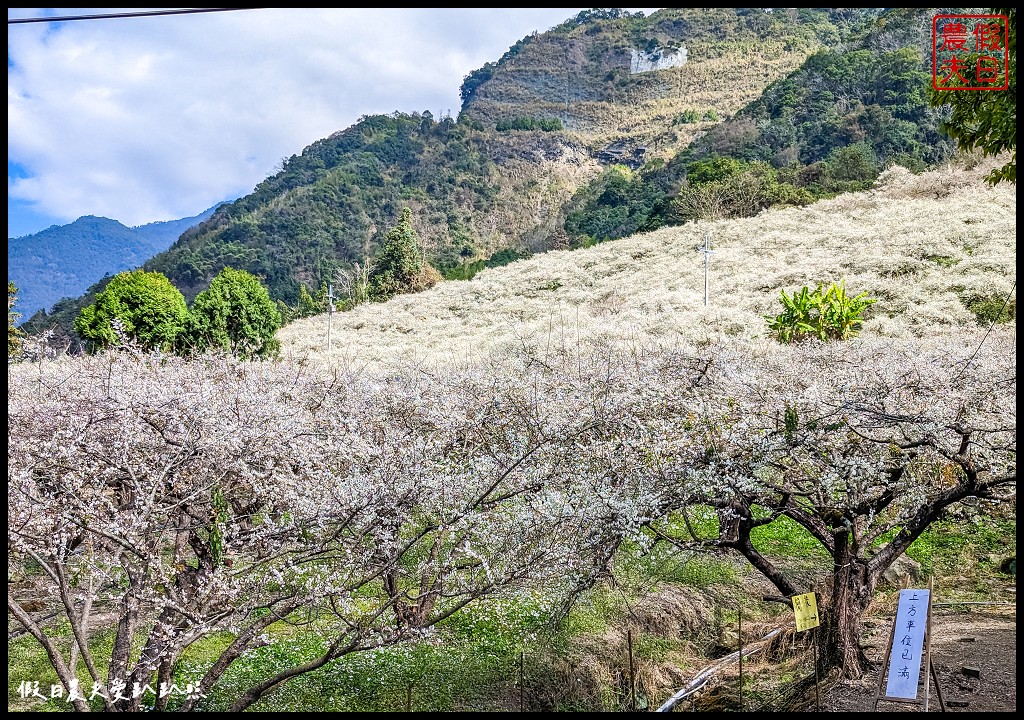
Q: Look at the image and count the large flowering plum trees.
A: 2